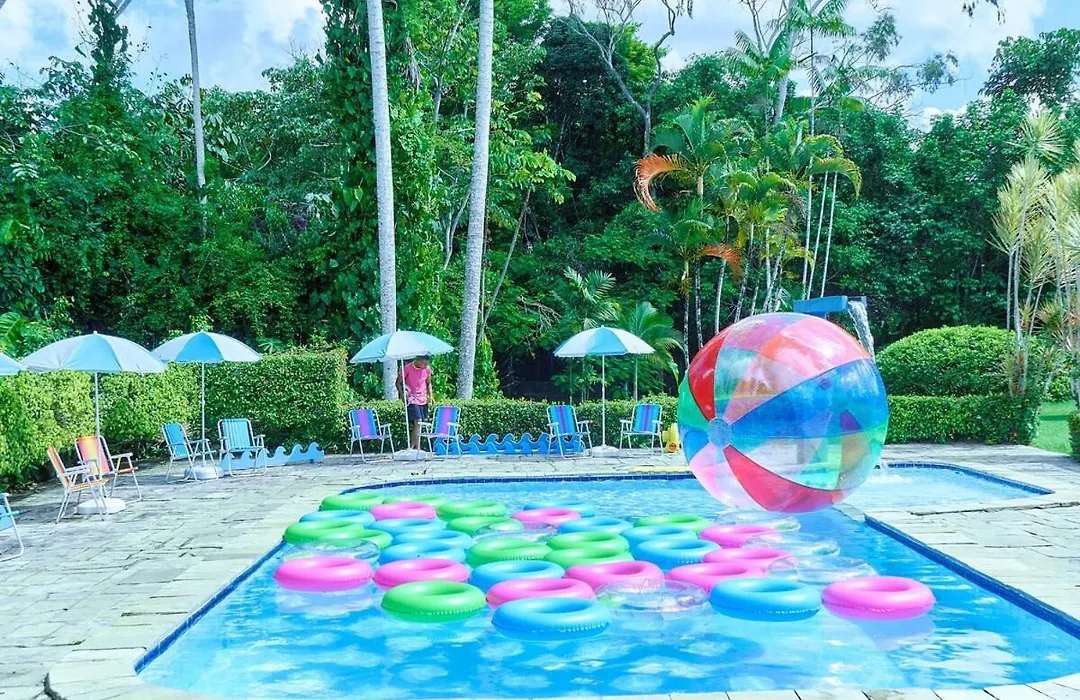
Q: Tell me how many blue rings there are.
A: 11